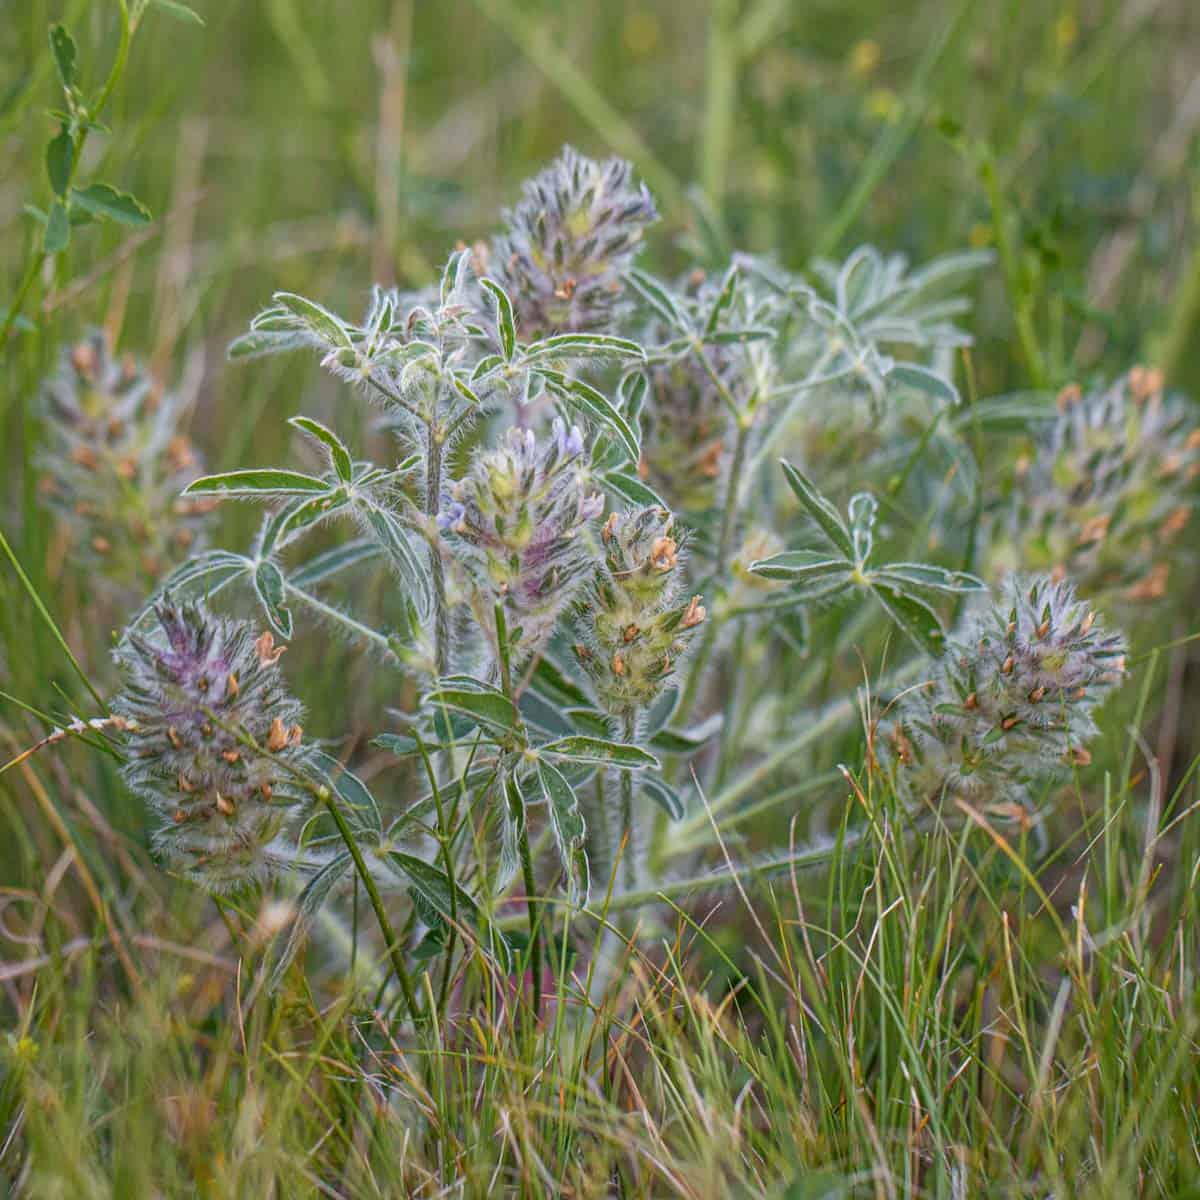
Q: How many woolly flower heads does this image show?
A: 8